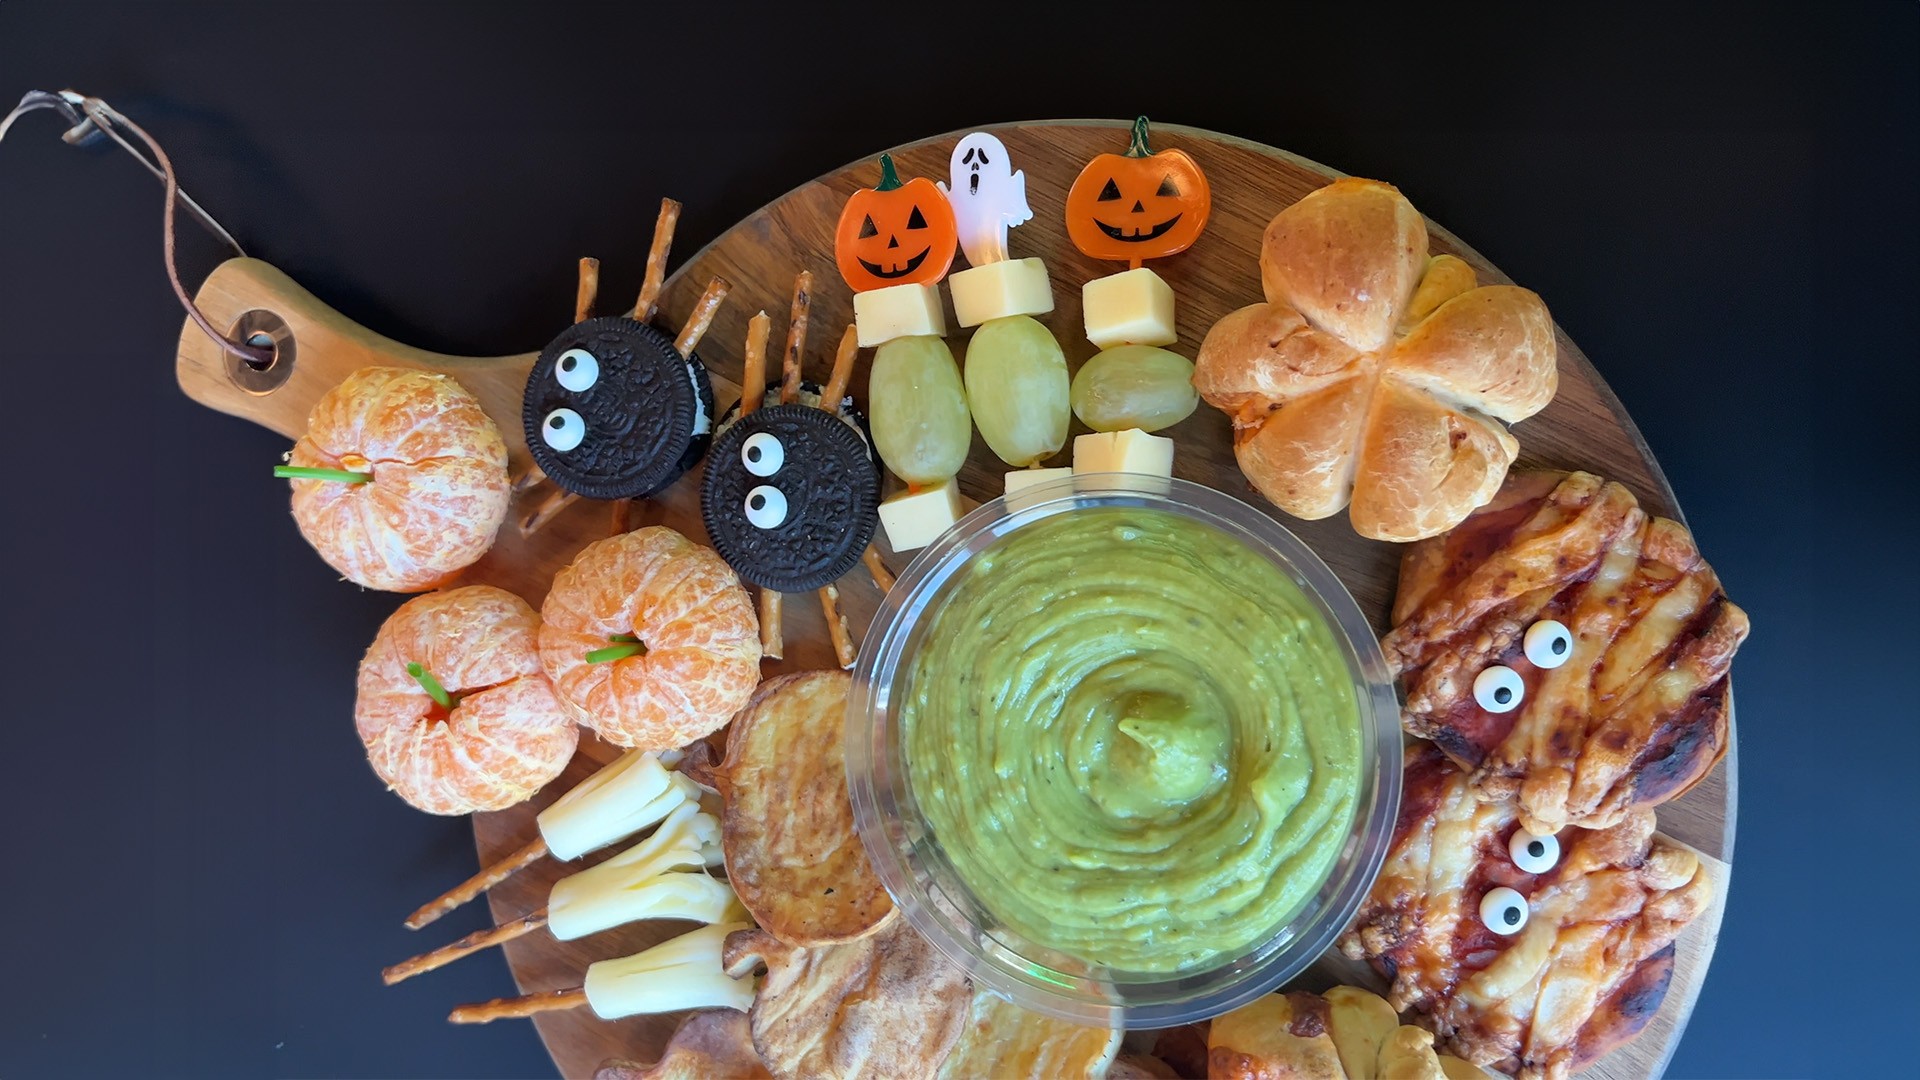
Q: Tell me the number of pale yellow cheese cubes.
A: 6